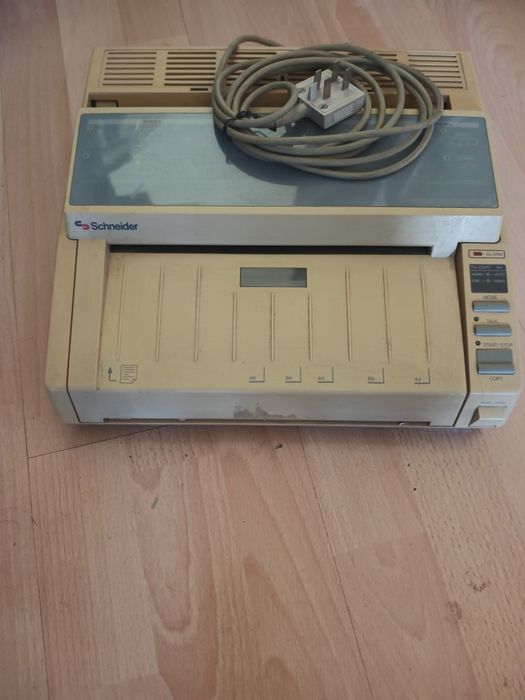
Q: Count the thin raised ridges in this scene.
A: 9